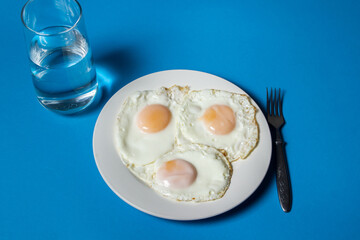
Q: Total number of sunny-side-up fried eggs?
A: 3